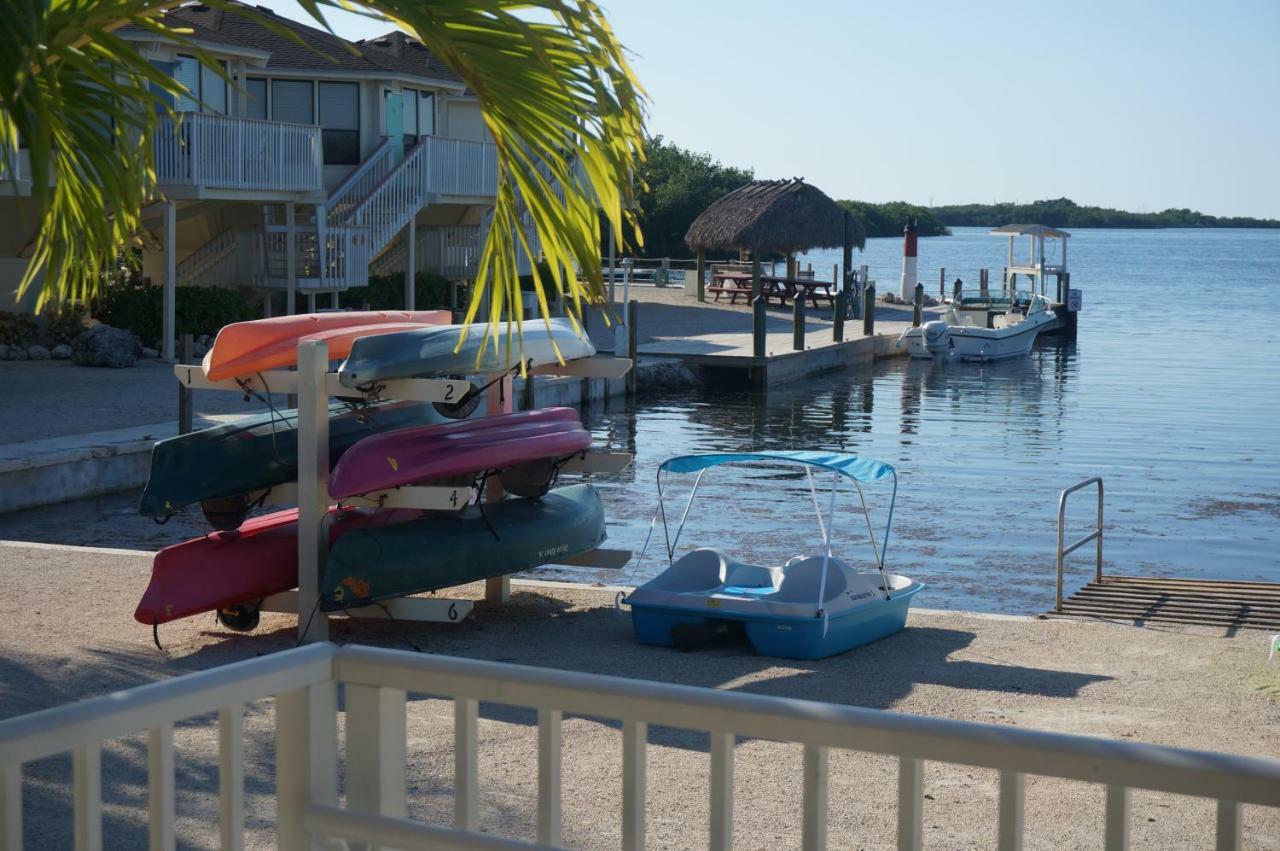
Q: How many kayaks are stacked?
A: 6